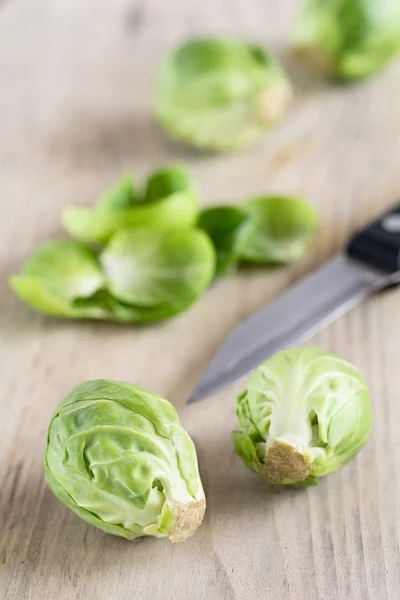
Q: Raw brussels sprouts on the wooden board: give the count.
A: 4